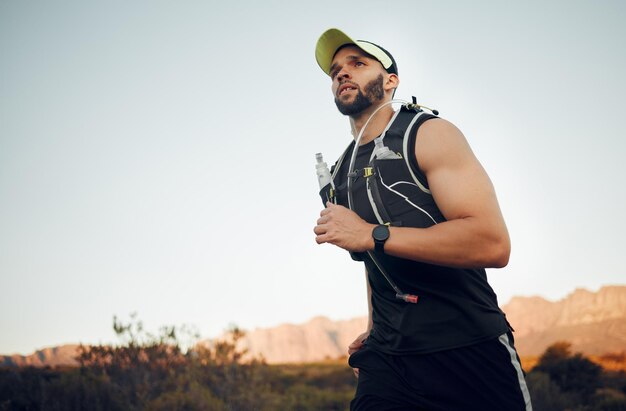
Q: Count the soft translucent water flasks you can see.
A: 2